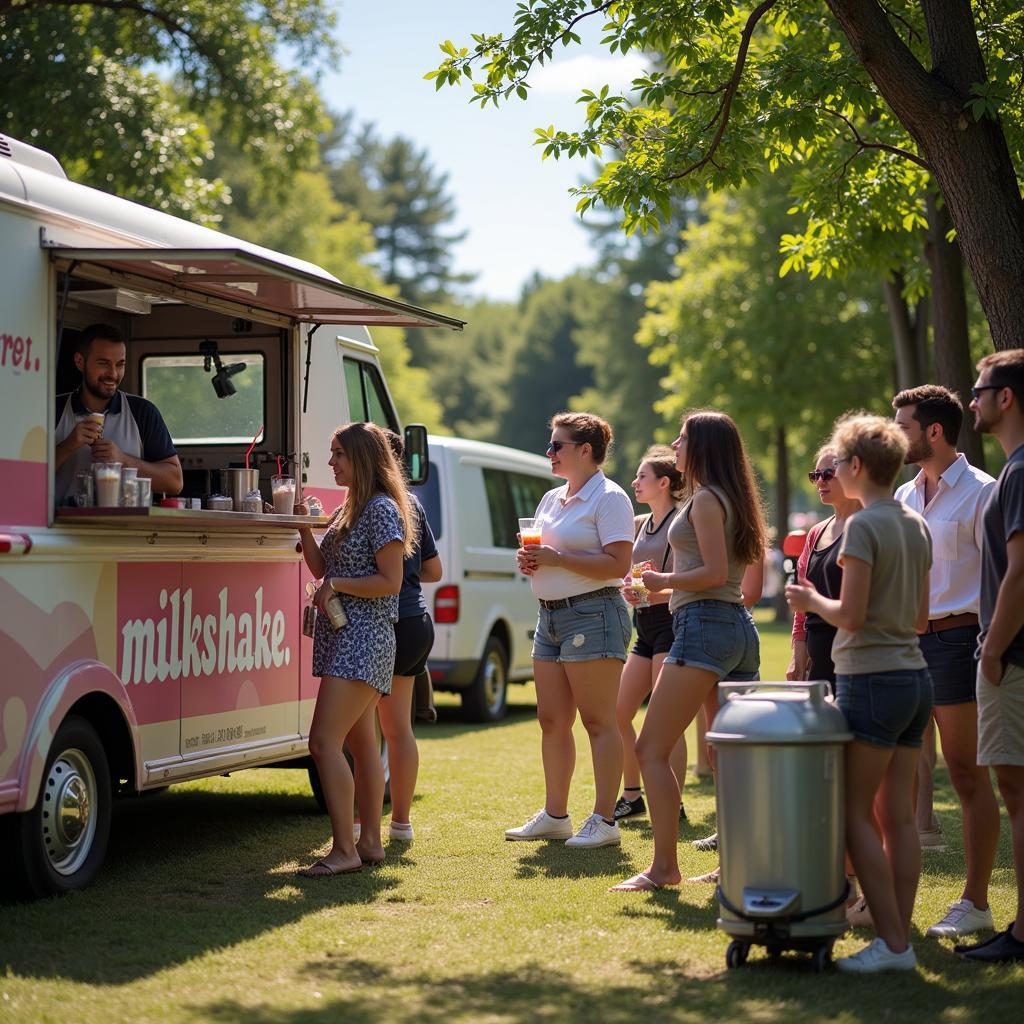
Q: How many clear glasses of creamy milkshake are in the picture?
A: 2